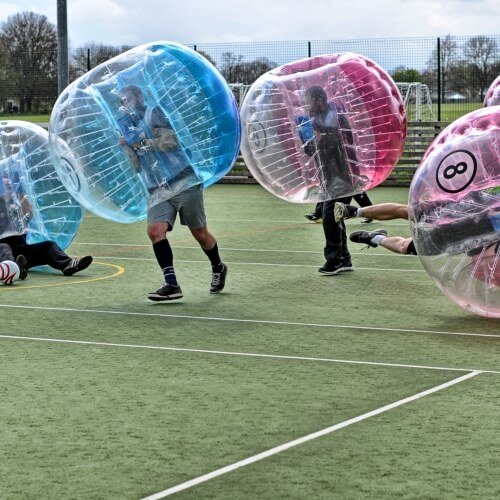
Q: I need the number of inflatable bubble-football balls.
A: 5